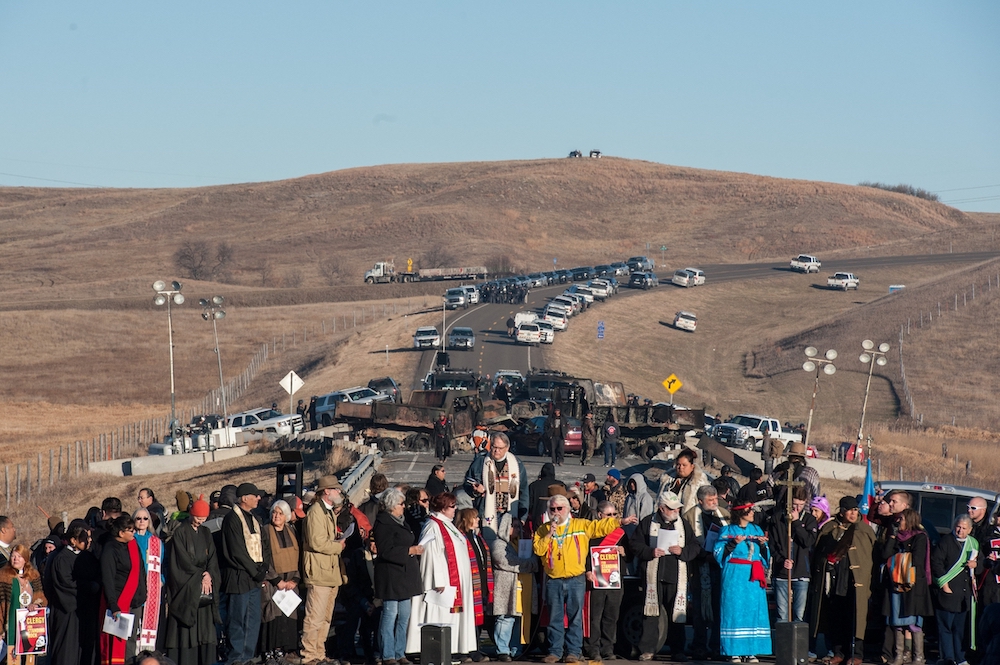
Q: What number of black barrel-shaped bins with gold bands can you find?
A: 0